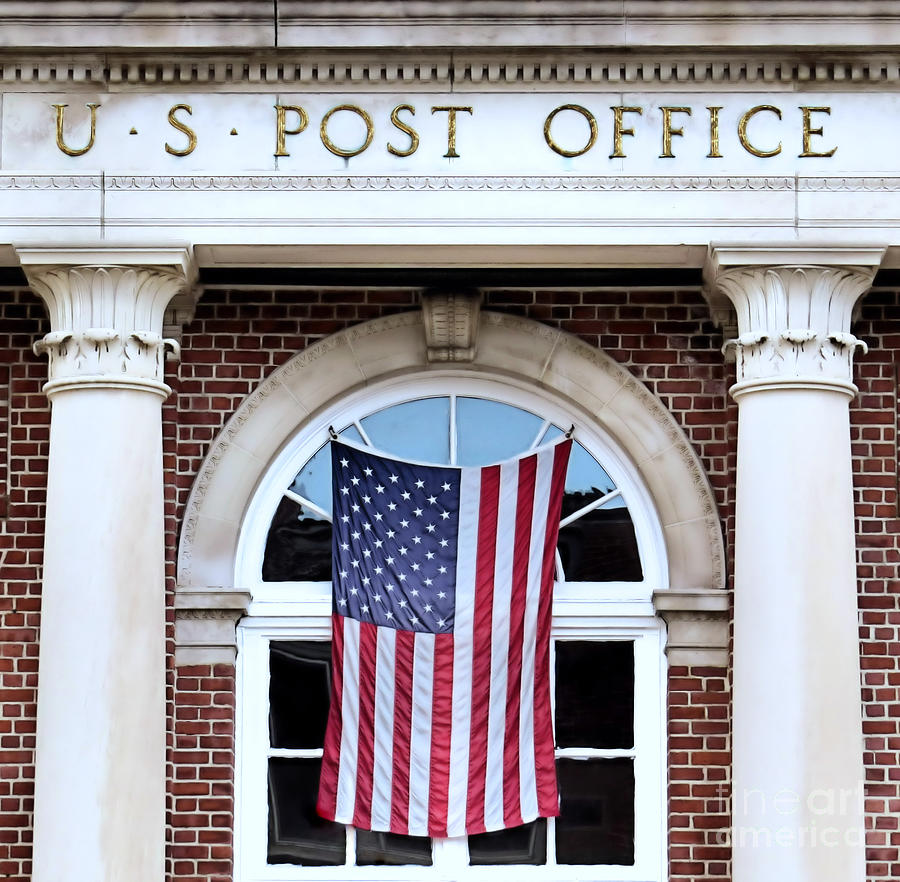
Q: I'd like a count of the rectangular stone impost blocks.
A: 2